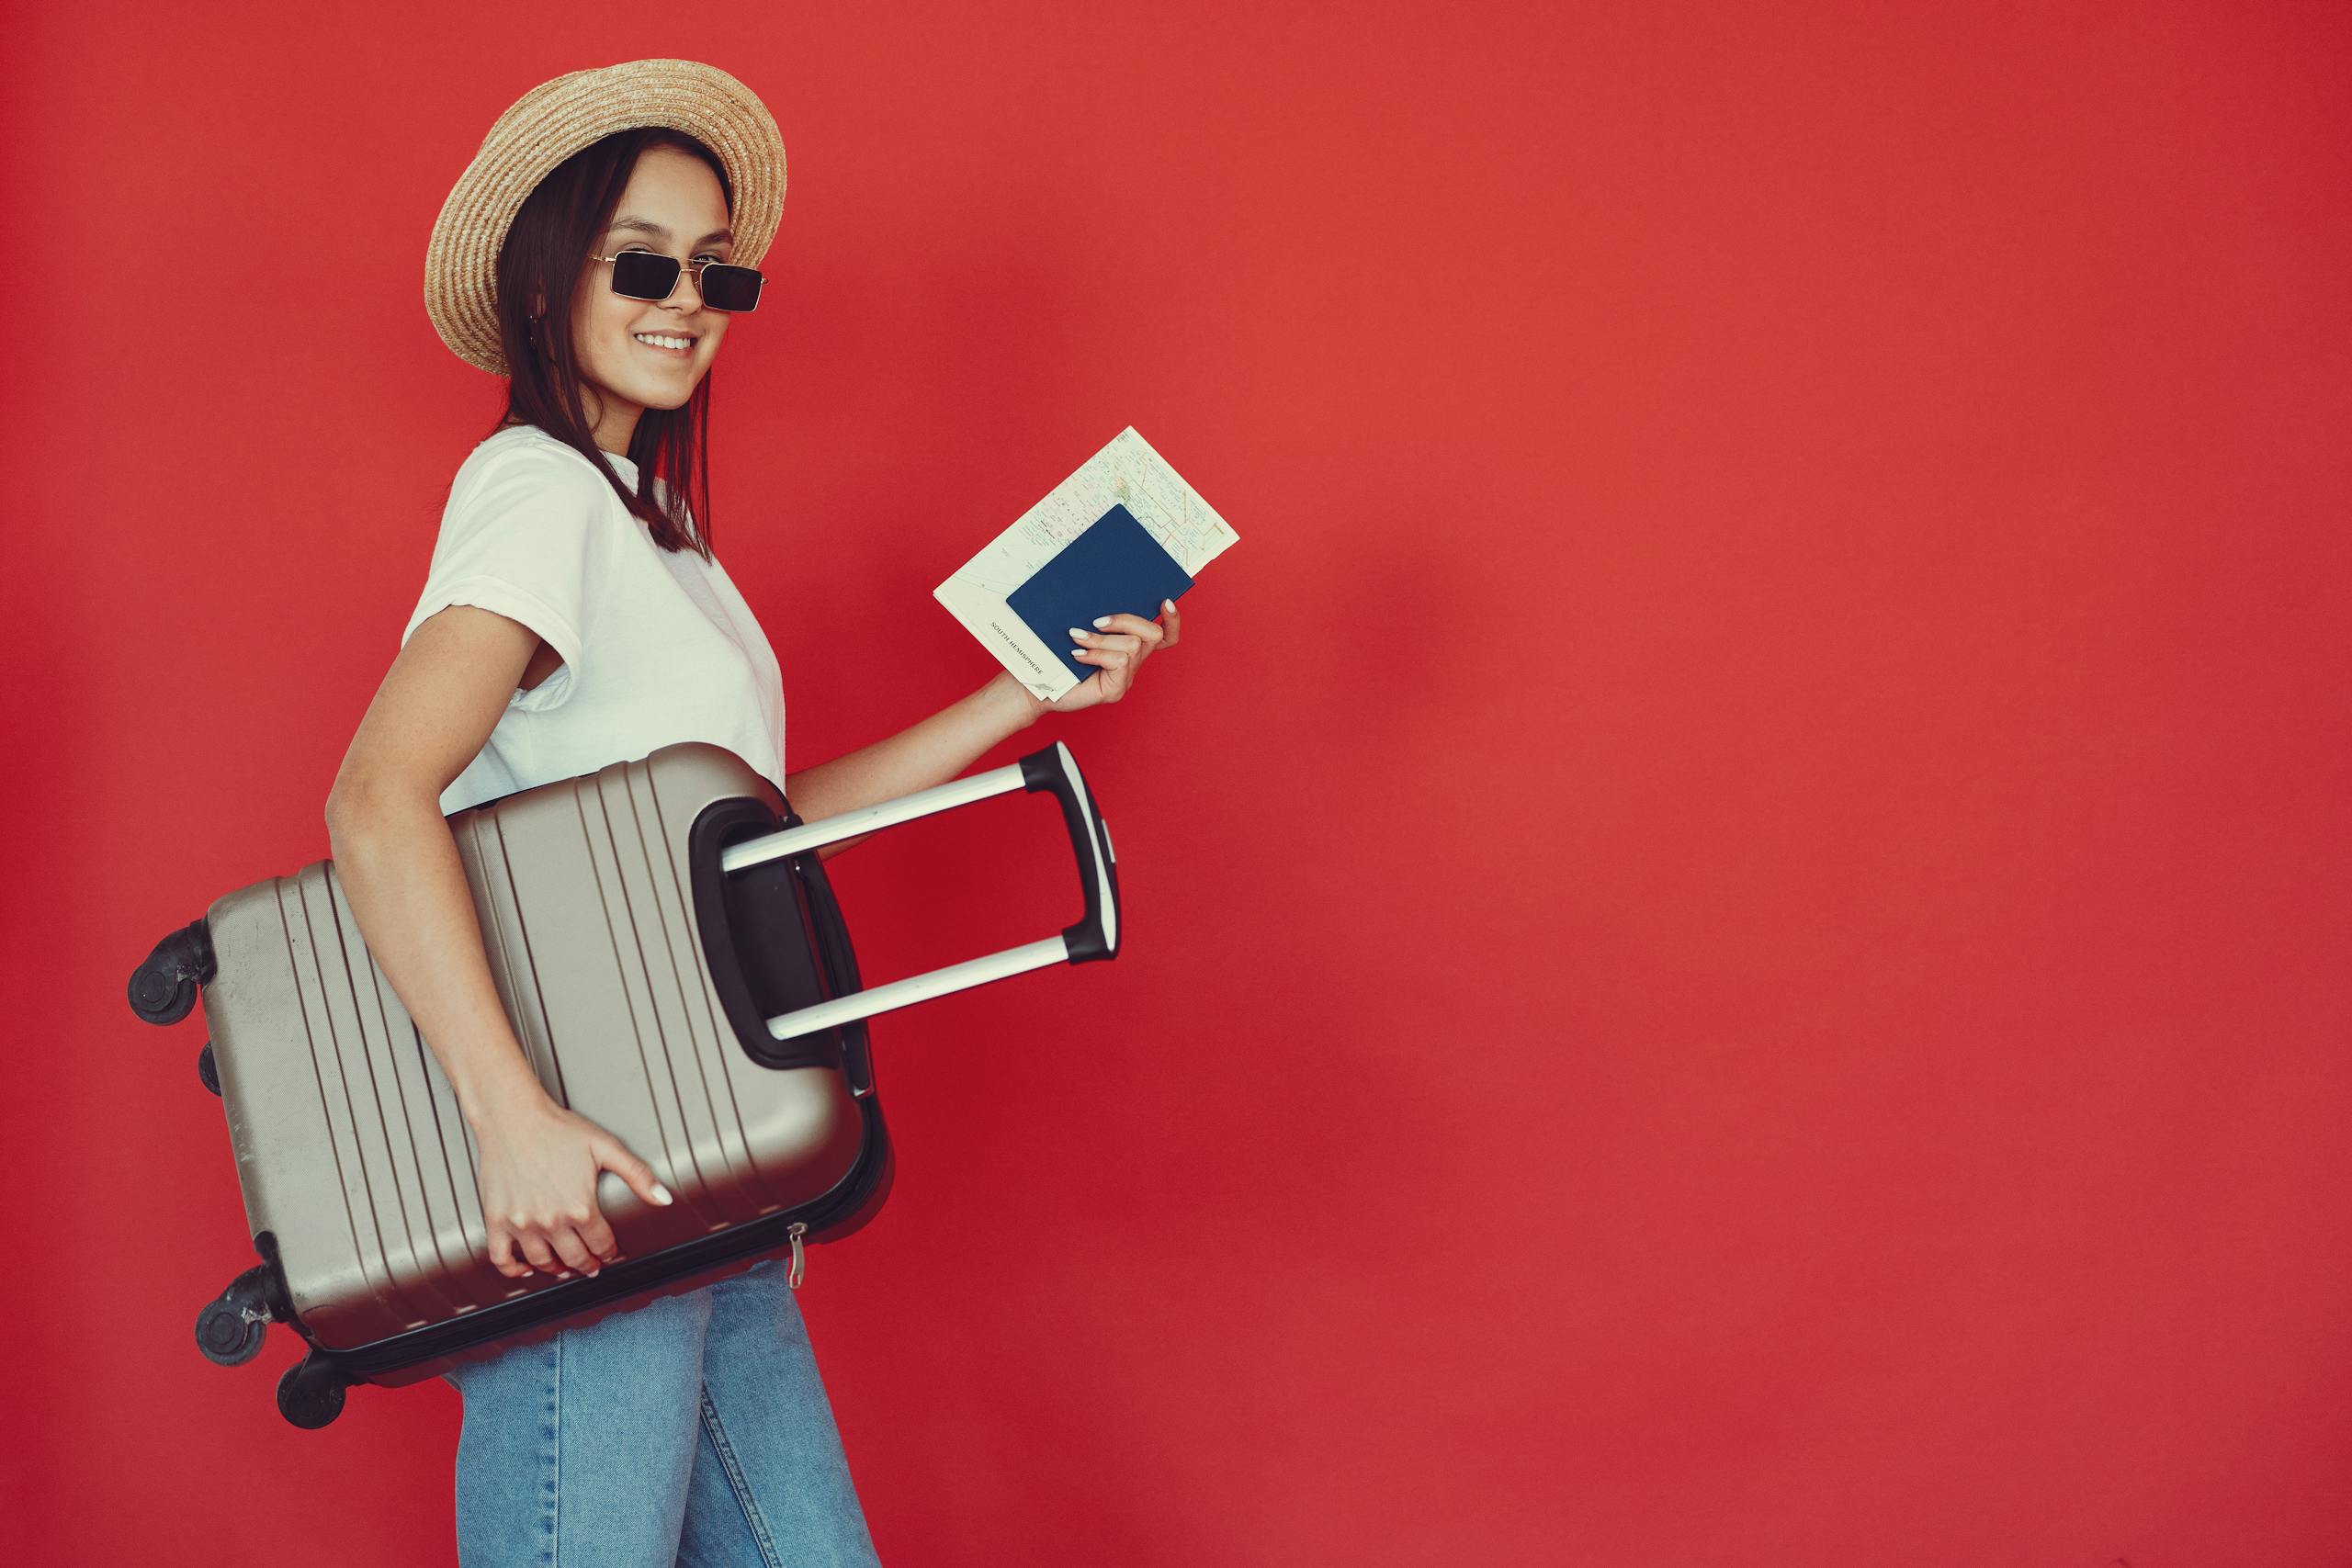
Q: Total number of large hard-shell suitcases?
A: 1